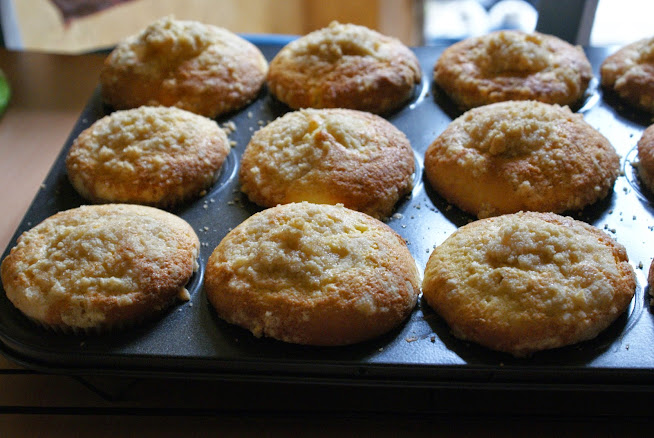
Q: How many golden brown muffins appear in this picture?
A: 12